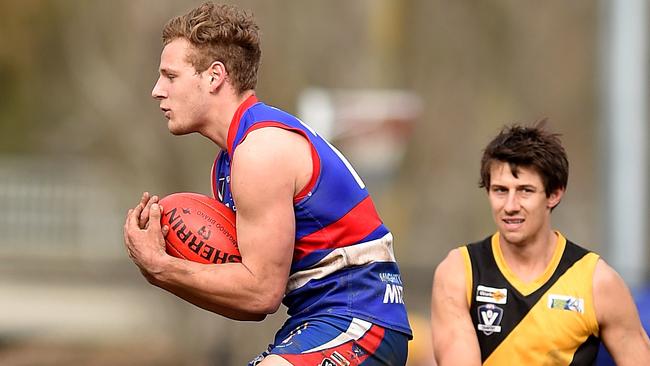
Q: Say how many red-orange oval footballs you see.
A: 1